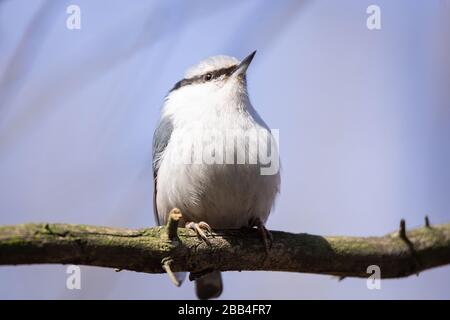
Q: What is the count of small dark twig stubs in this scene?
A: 2